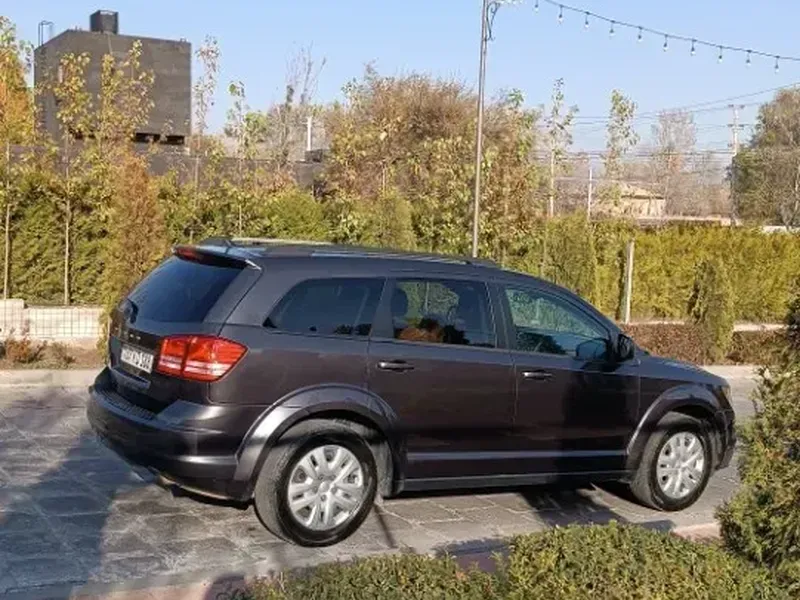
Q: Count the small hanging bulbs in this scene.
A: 10